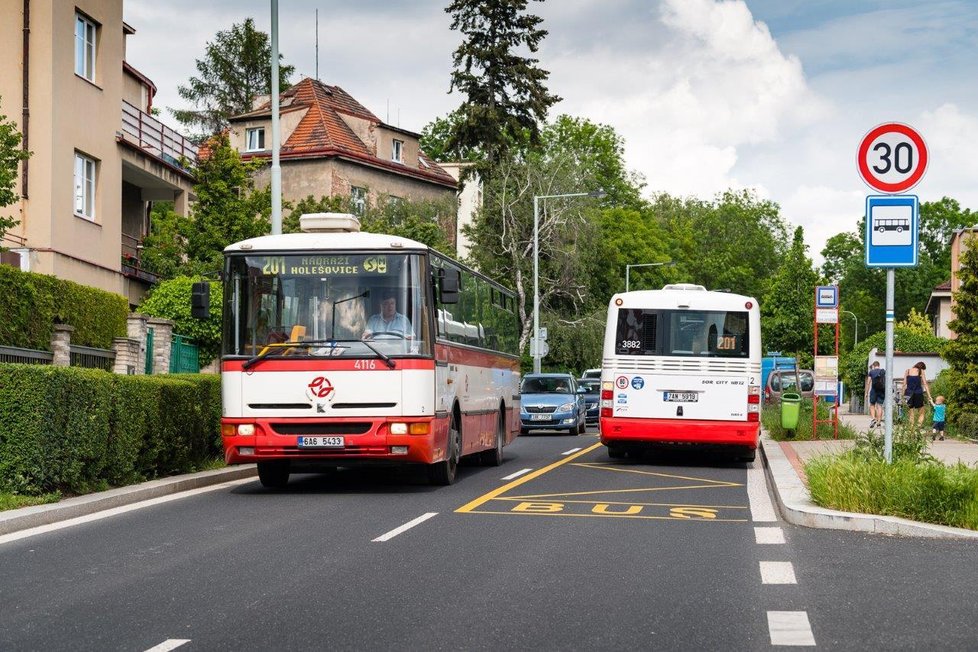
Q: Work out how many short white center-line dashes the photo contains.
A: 4